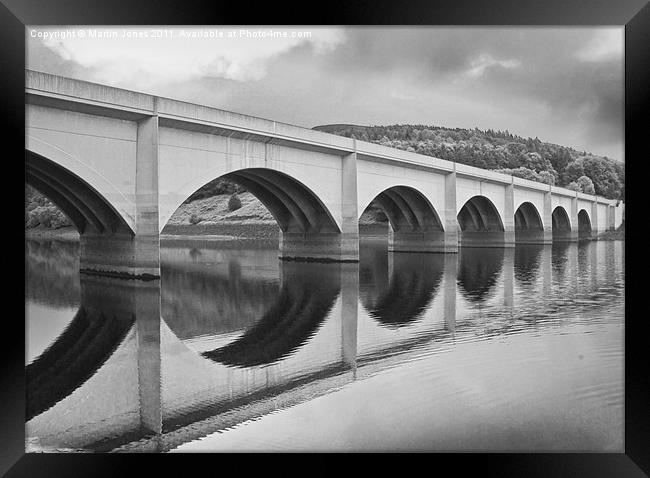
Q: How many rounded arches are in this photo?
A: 7